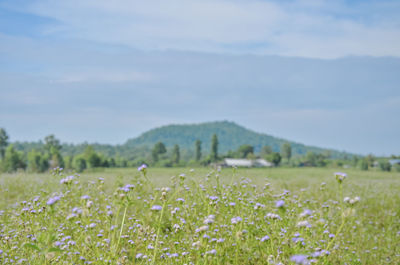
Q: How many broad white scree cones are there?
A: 0